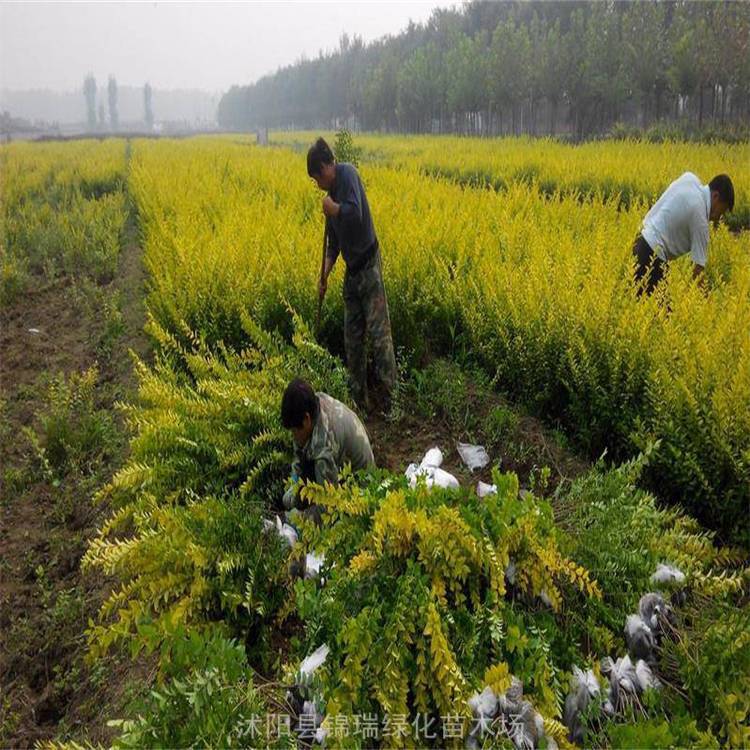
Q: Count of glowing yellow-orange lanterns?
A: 0